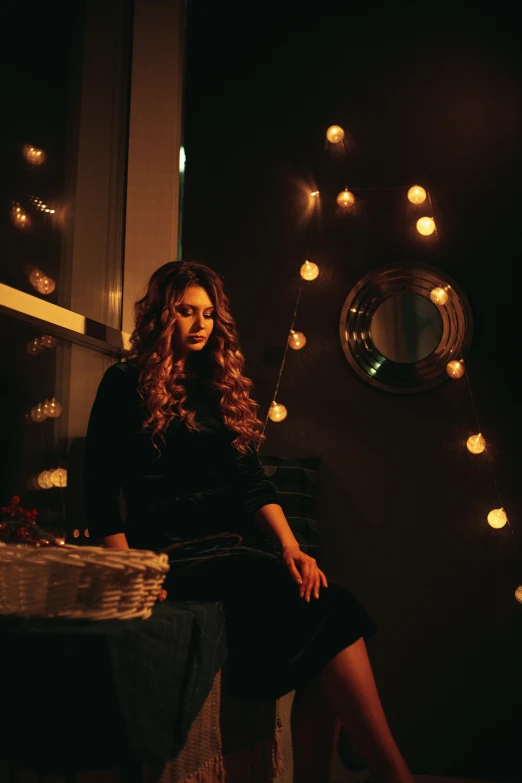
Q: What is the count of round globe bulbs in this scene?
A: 12